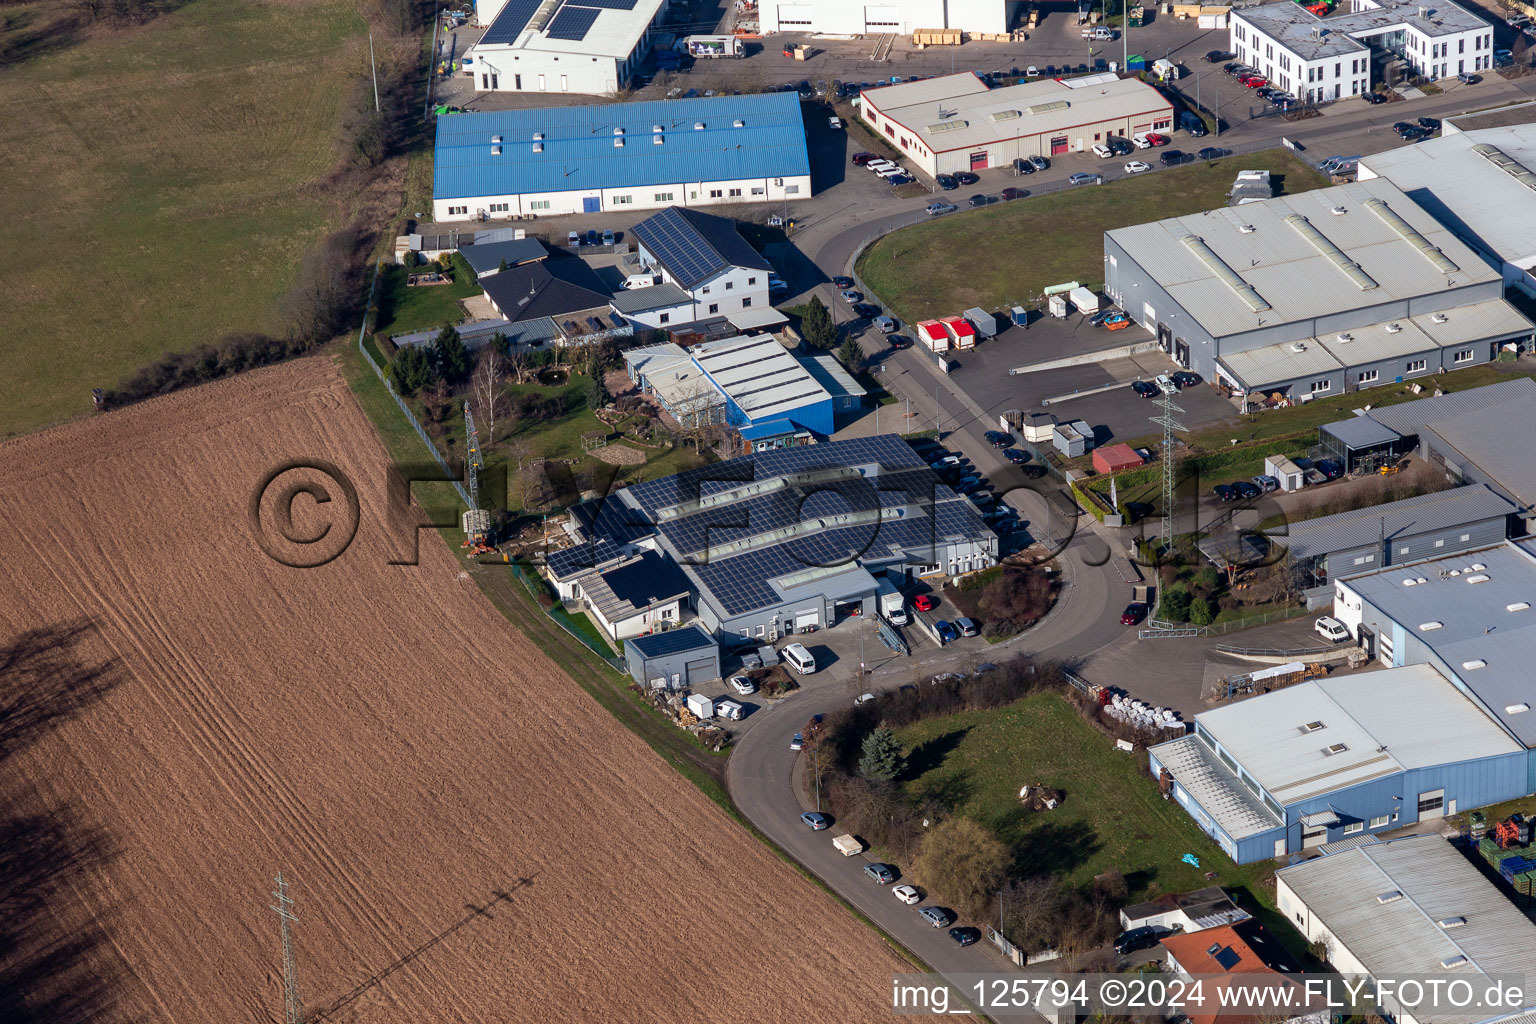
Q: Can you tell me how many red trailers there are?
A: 2